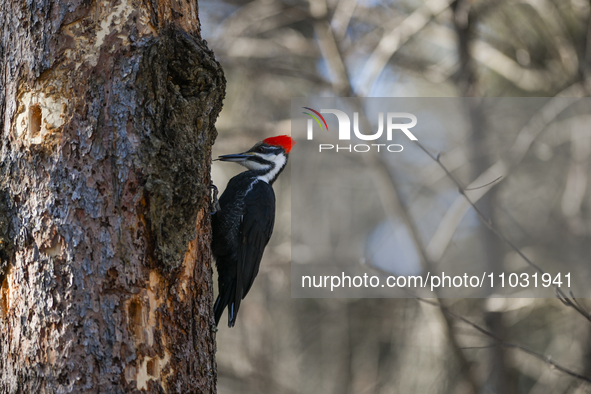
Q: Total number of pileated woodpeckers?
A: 1